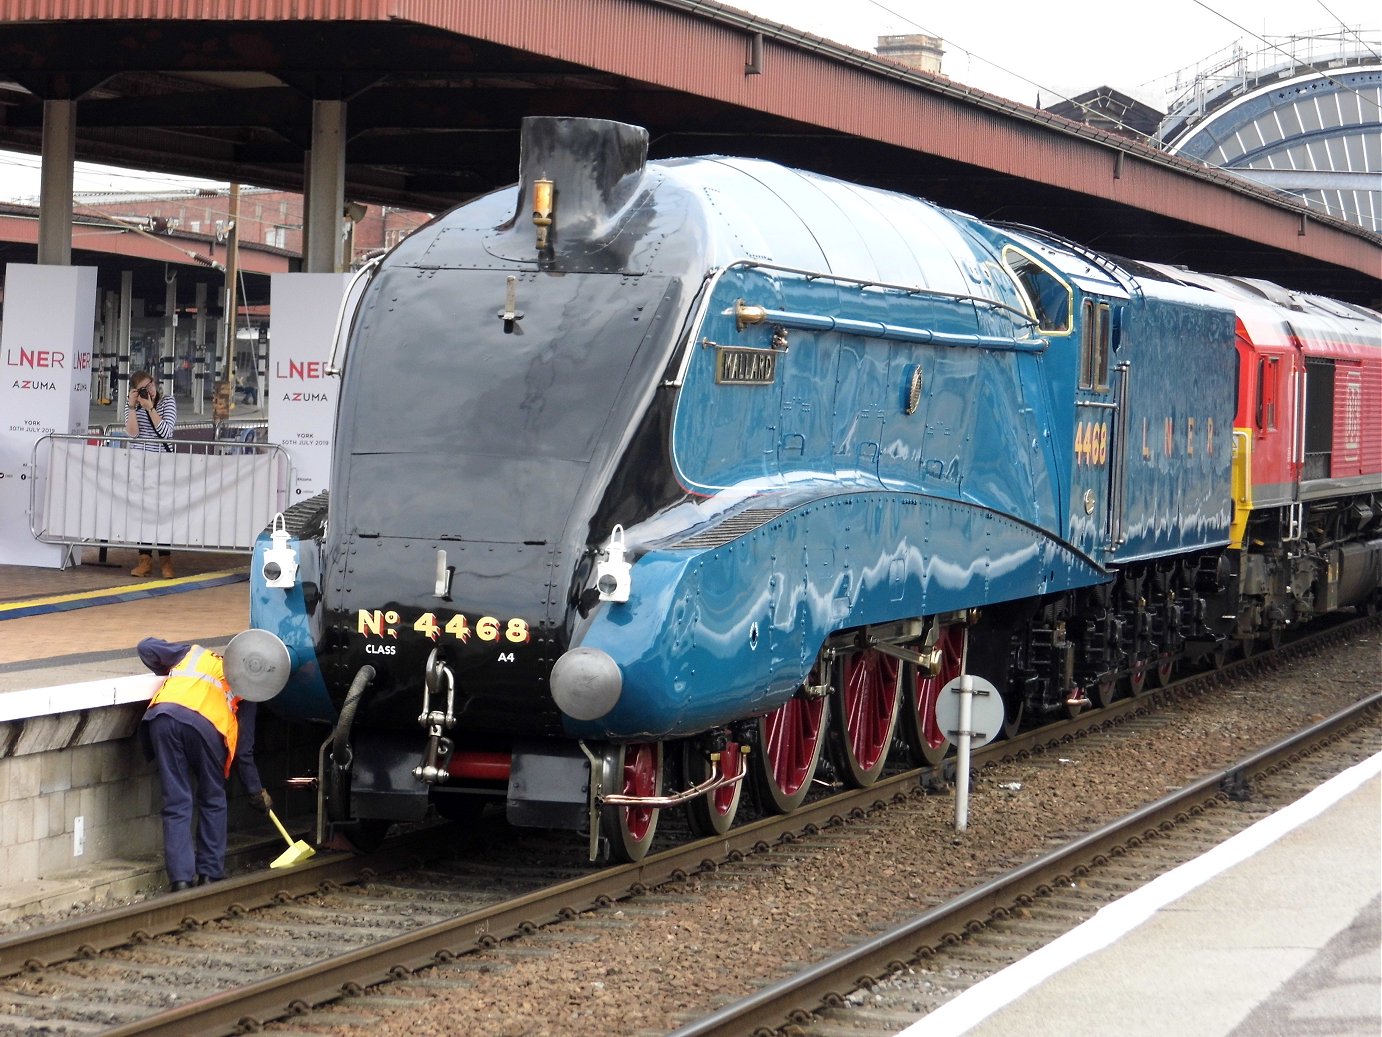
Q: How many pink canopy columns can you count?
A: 0